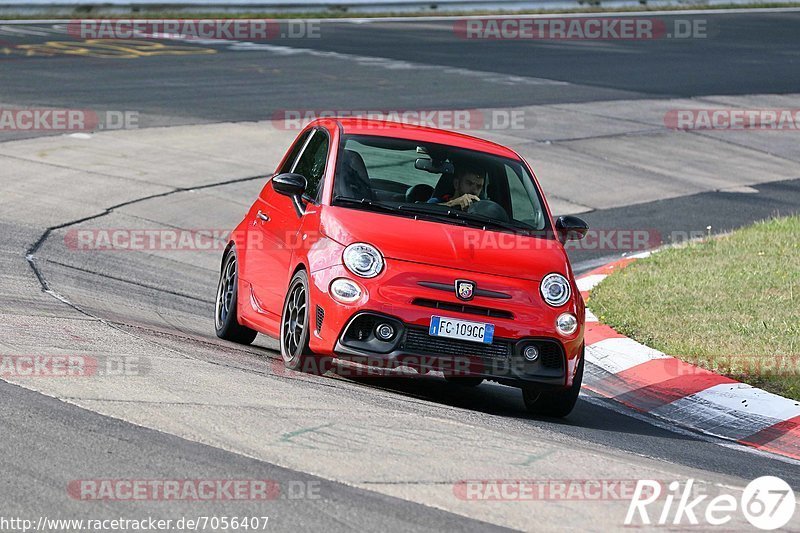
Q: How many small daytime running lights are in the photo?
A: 2